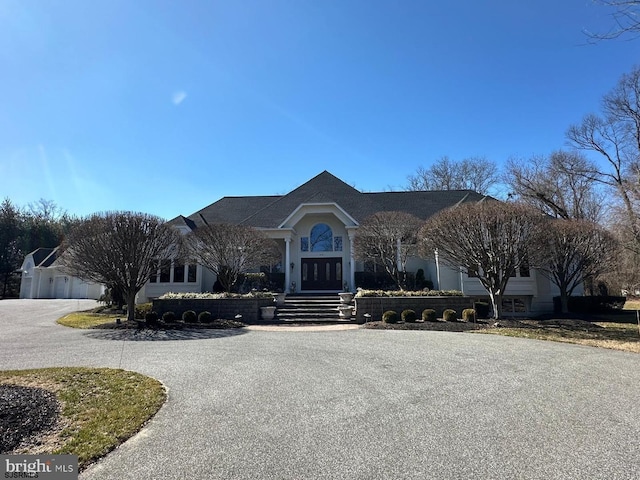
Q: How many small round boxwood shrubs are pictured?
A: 9